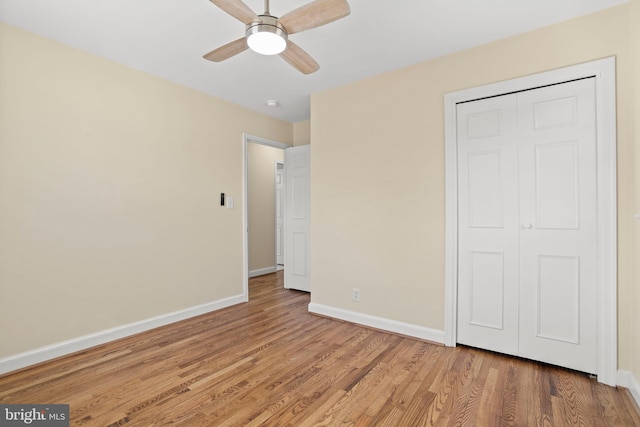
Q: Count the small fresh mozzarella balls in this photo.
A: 0